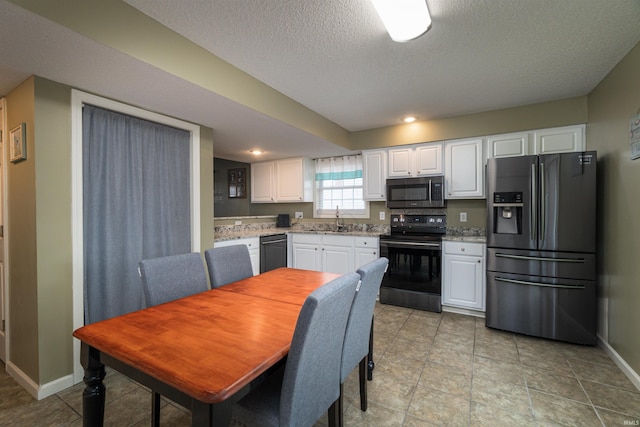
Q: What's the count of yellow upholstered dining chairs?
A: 0